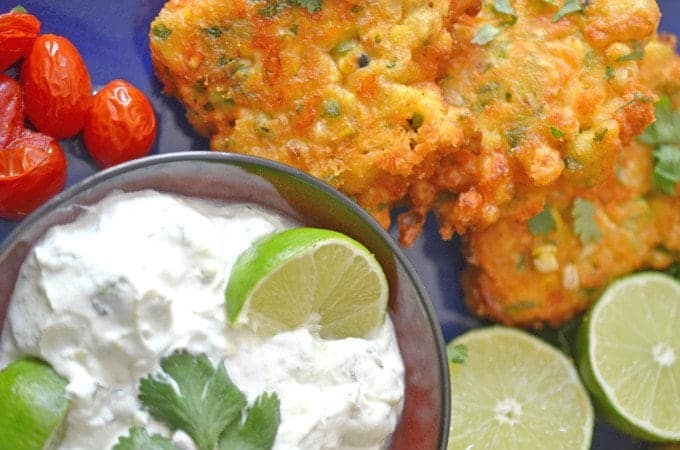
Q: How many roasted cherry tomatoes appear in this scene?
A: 5